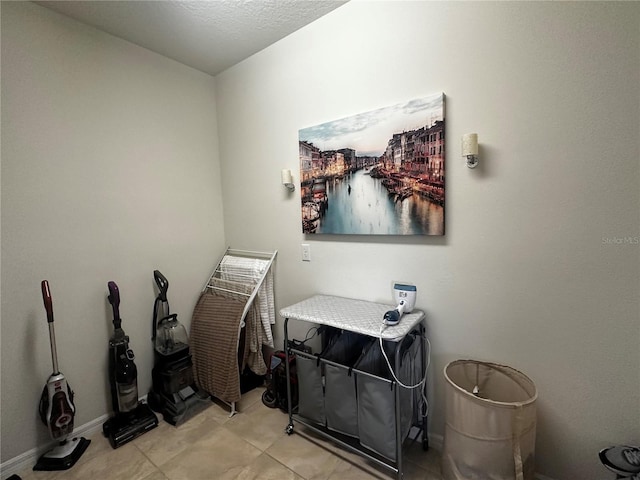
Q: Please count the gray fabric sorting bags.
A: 3